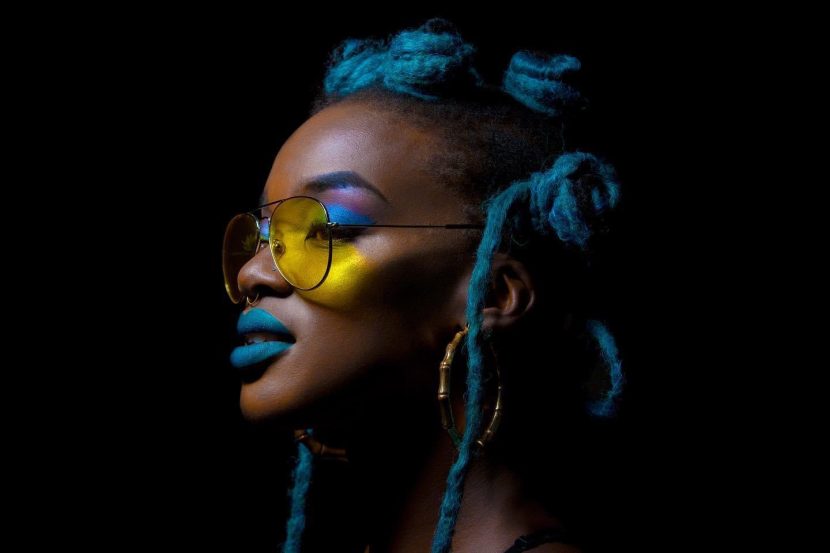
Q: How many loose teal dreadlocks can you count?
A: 2